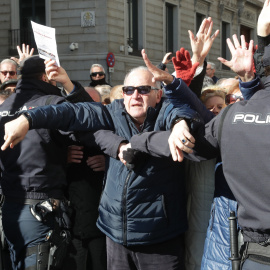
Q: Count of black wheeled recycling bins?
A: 0